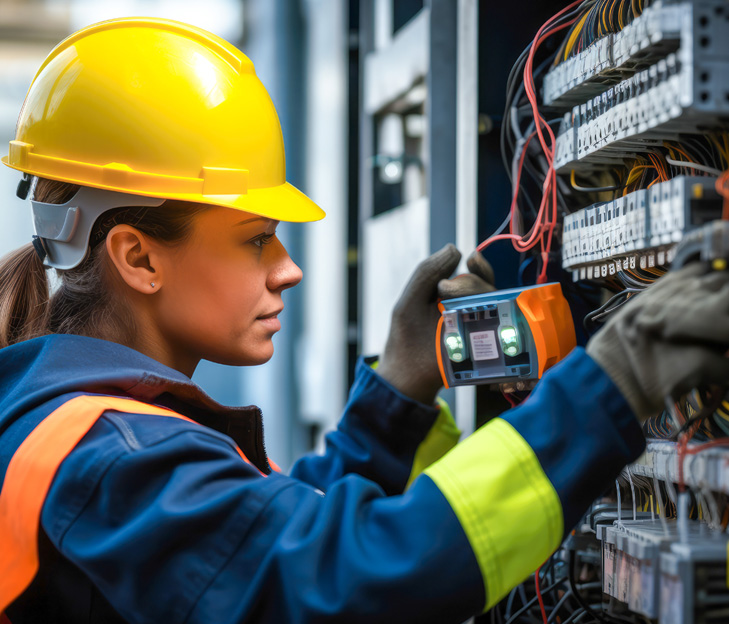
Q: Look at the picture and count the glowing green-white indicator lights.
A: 2